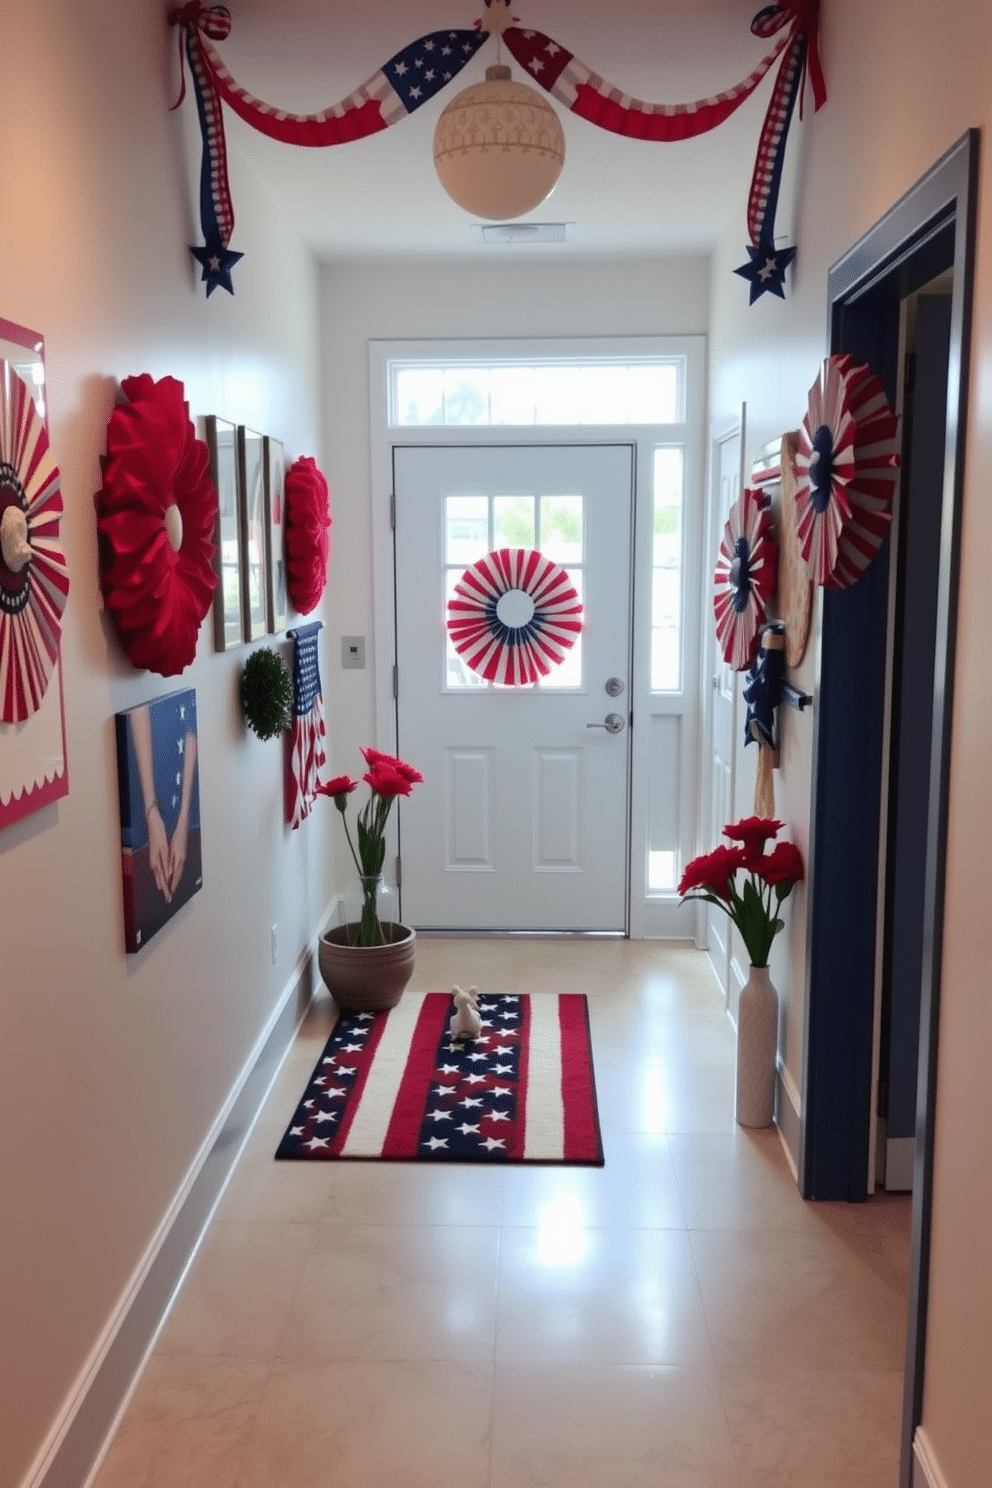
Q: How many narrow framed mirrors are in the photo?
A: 3